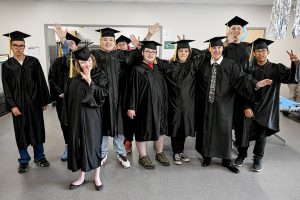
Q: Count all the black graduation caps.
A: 10